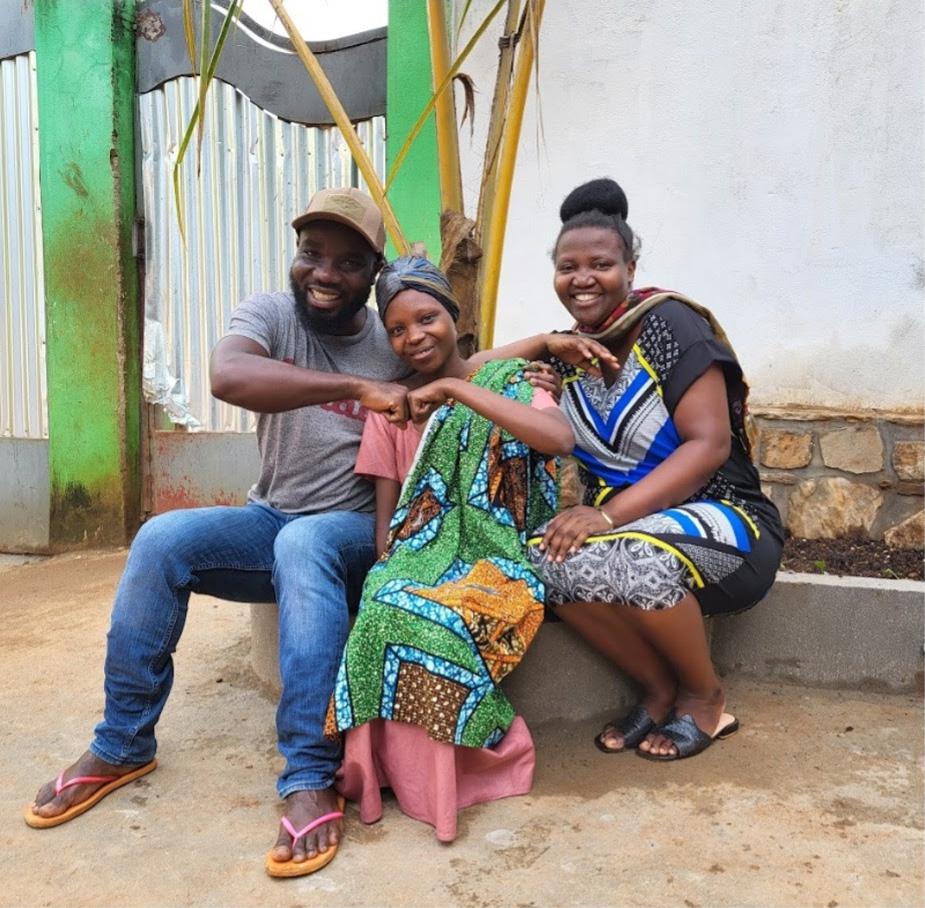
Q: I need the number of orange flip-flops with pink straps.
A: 2